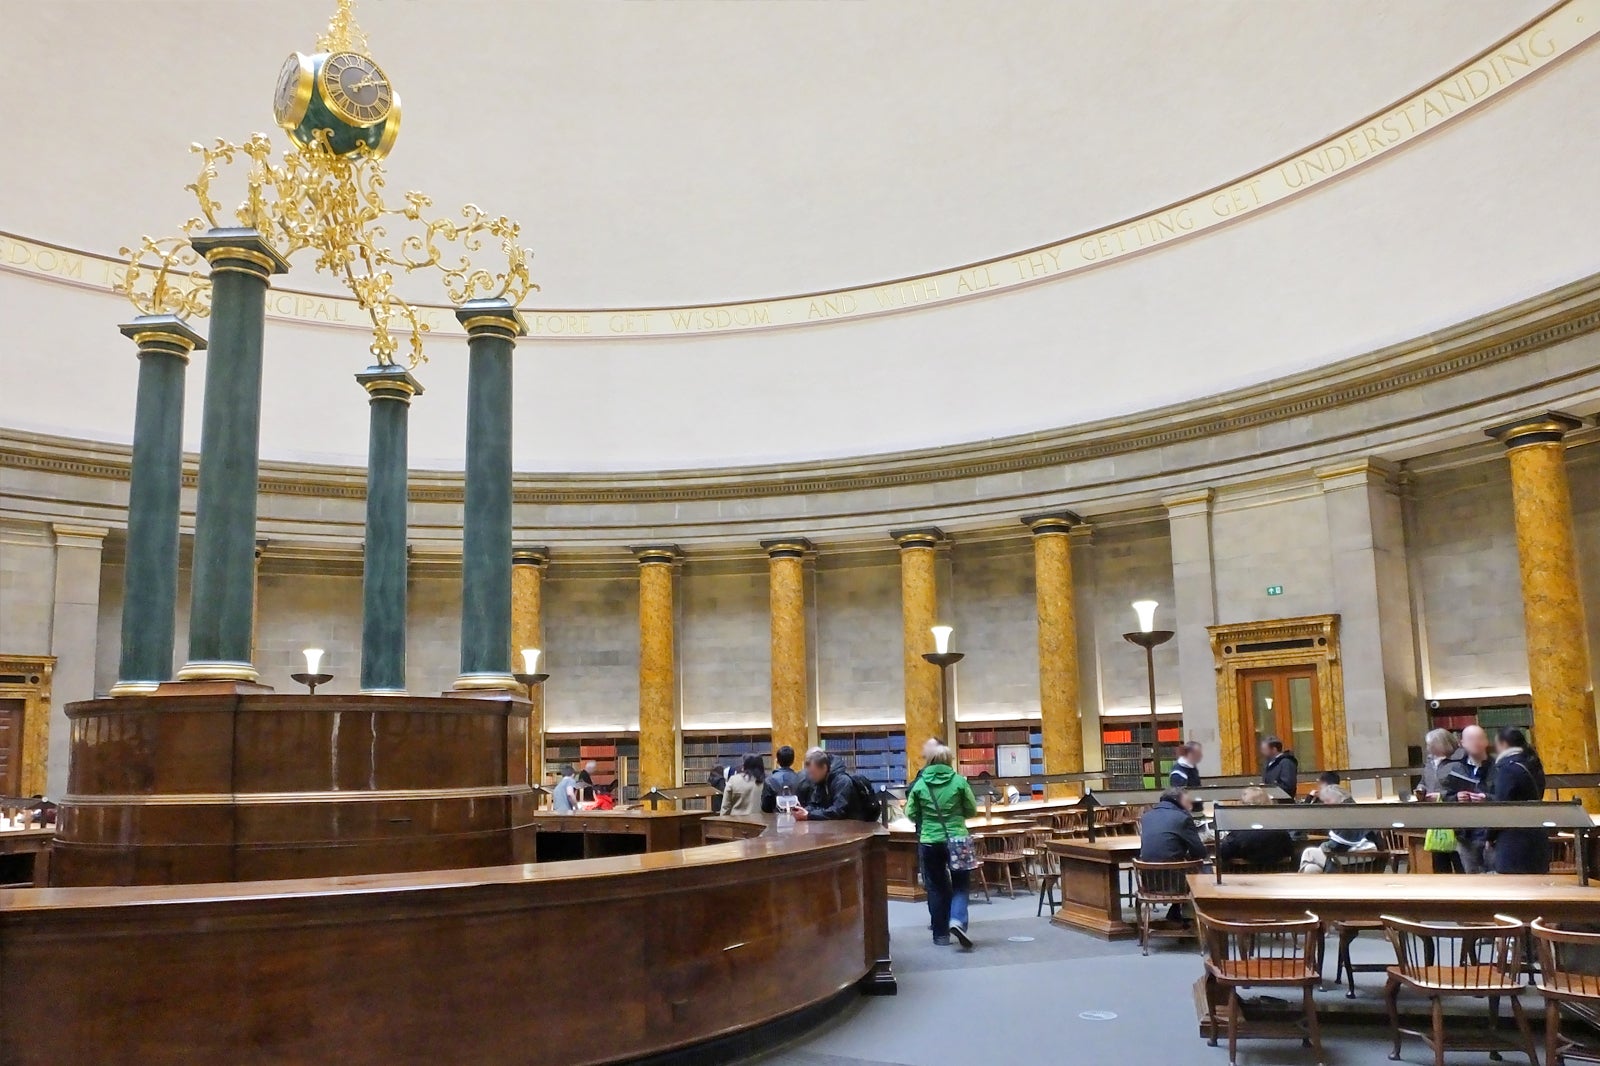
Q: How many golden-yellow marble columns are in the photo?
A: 6